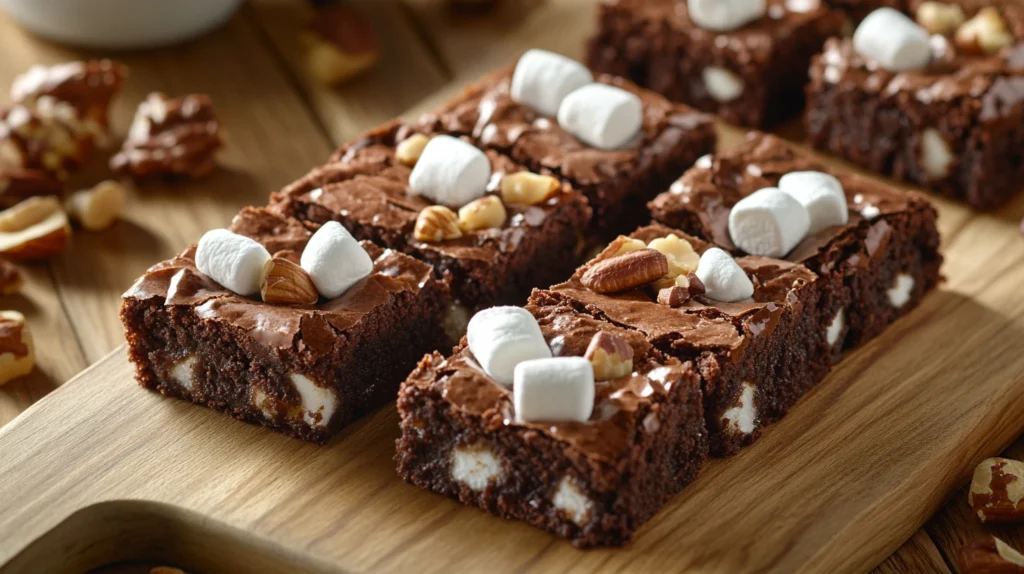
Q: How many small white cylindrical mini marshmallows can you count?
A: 12